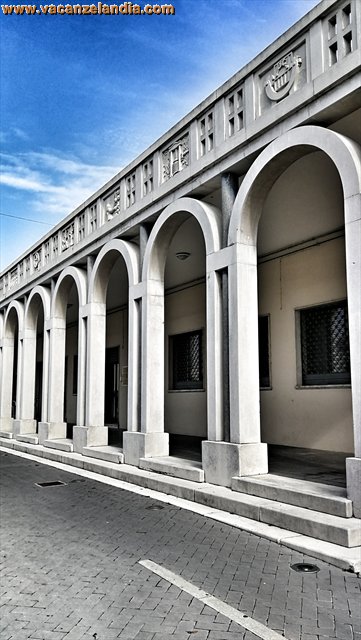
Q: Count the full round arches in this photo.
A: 6